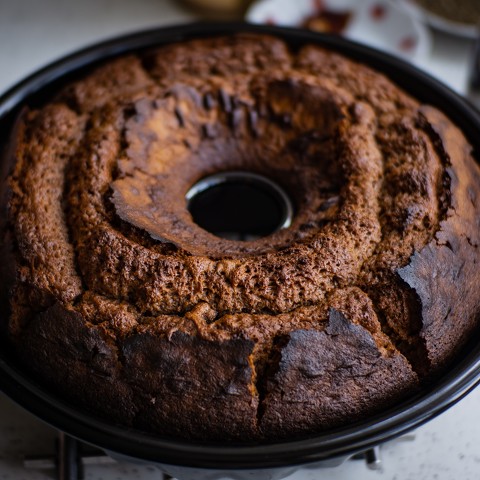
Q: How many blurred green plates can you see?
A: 0